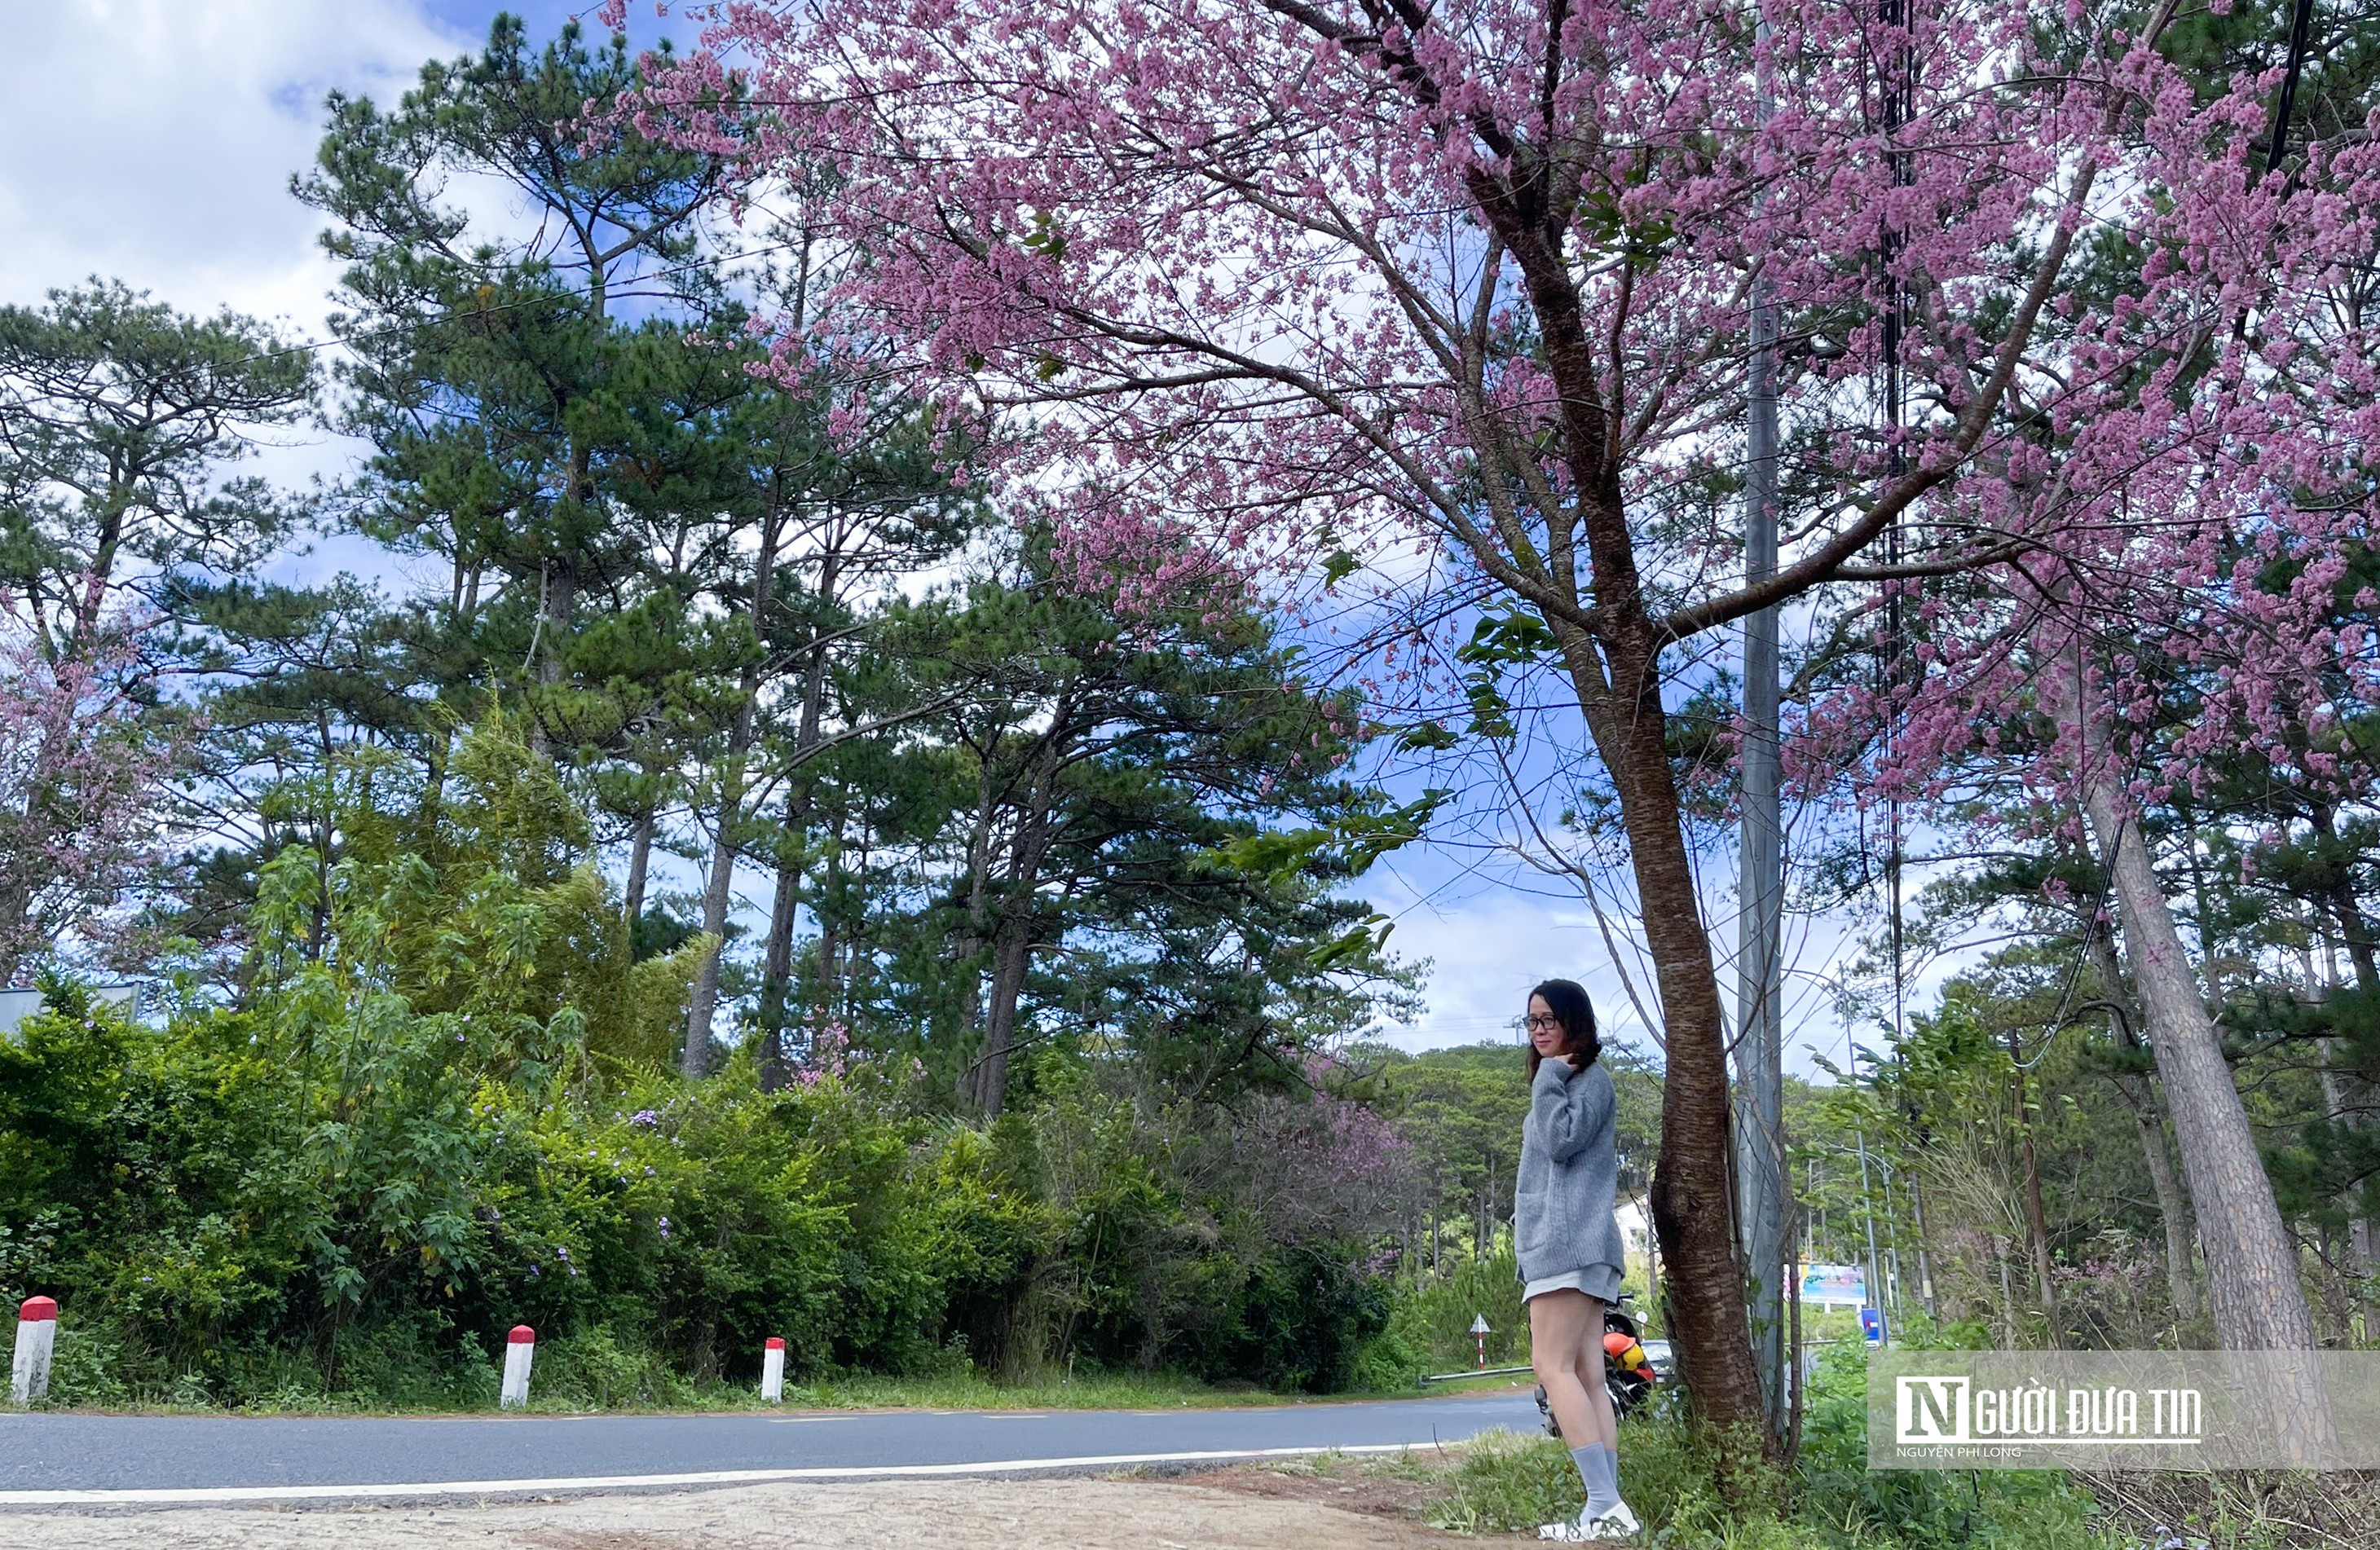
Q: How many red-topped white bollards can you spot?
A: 3